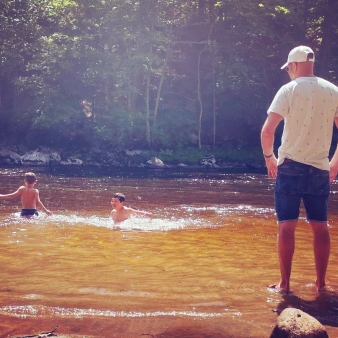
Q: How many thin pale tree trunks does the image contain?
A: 4